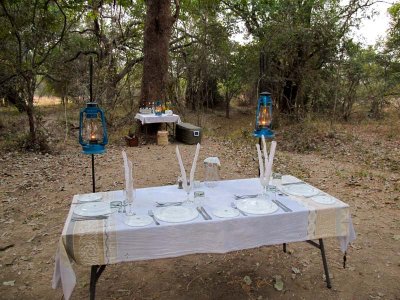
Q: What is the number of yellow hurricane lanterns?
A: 0